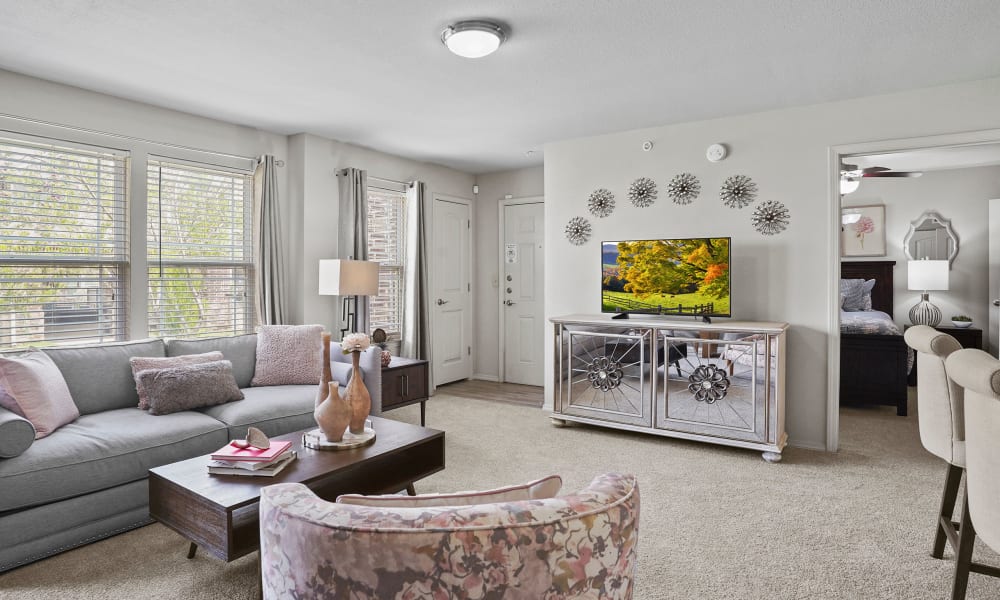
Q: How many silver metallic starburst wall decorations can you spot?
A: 6